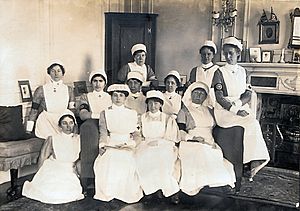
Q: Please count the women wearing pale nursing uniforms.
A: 11